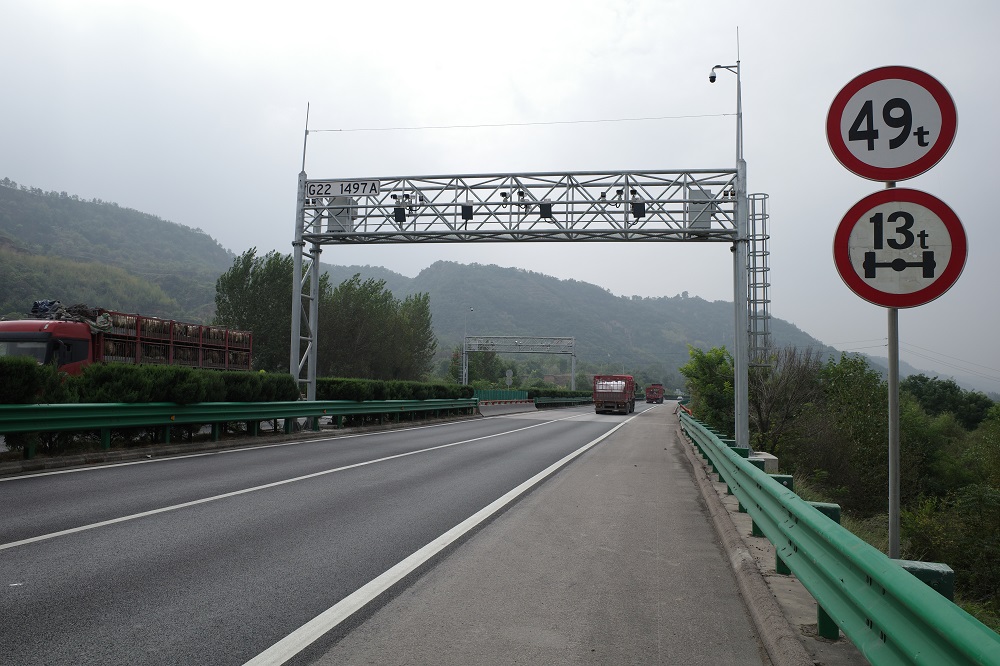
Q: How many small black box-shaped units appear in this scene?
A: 4